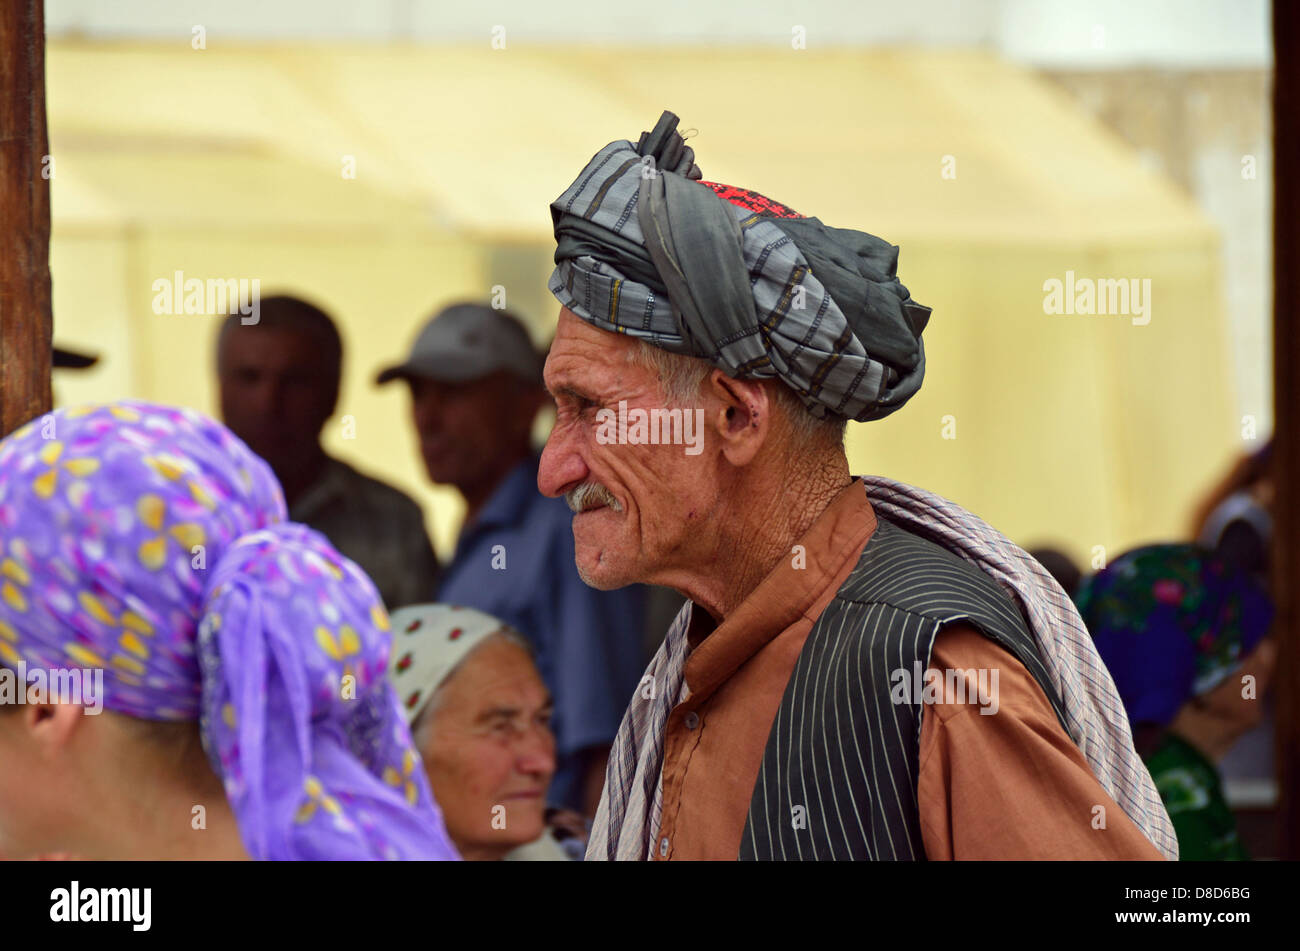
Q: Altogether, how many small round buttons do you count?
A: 2